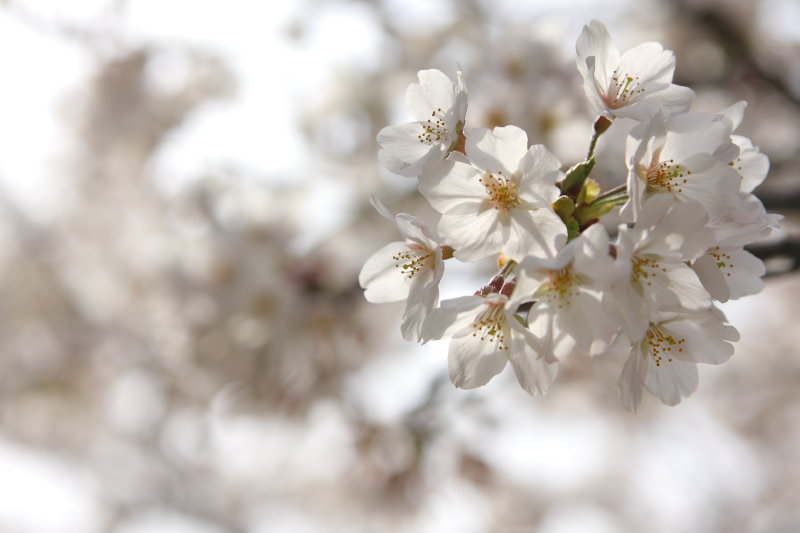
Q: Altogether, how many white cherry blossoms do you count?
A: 11